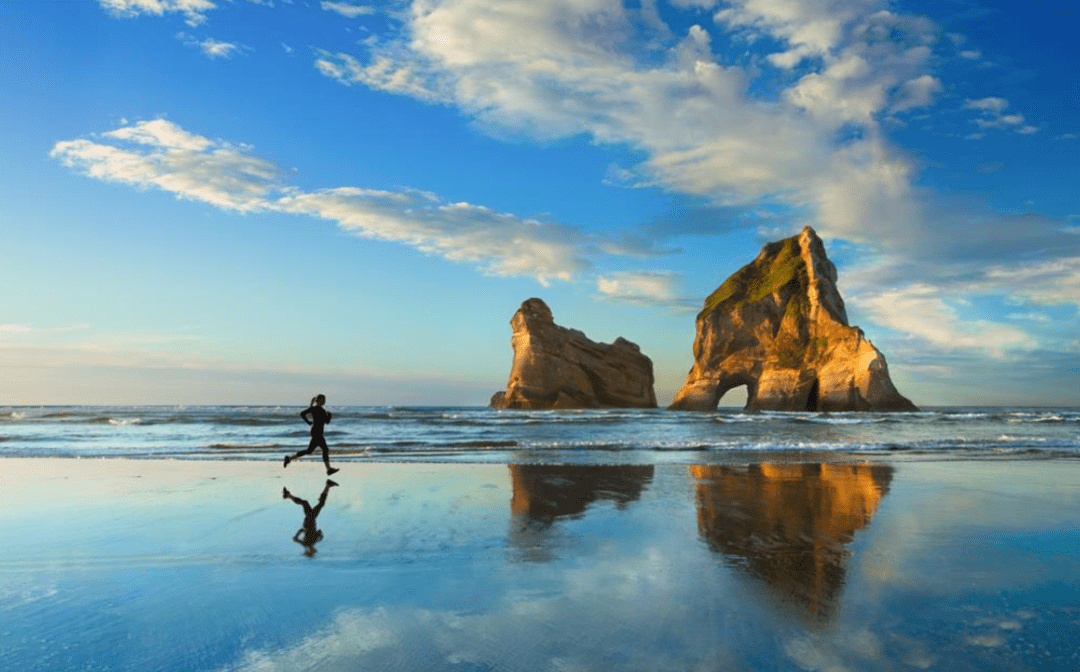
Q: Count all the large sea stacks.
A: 2